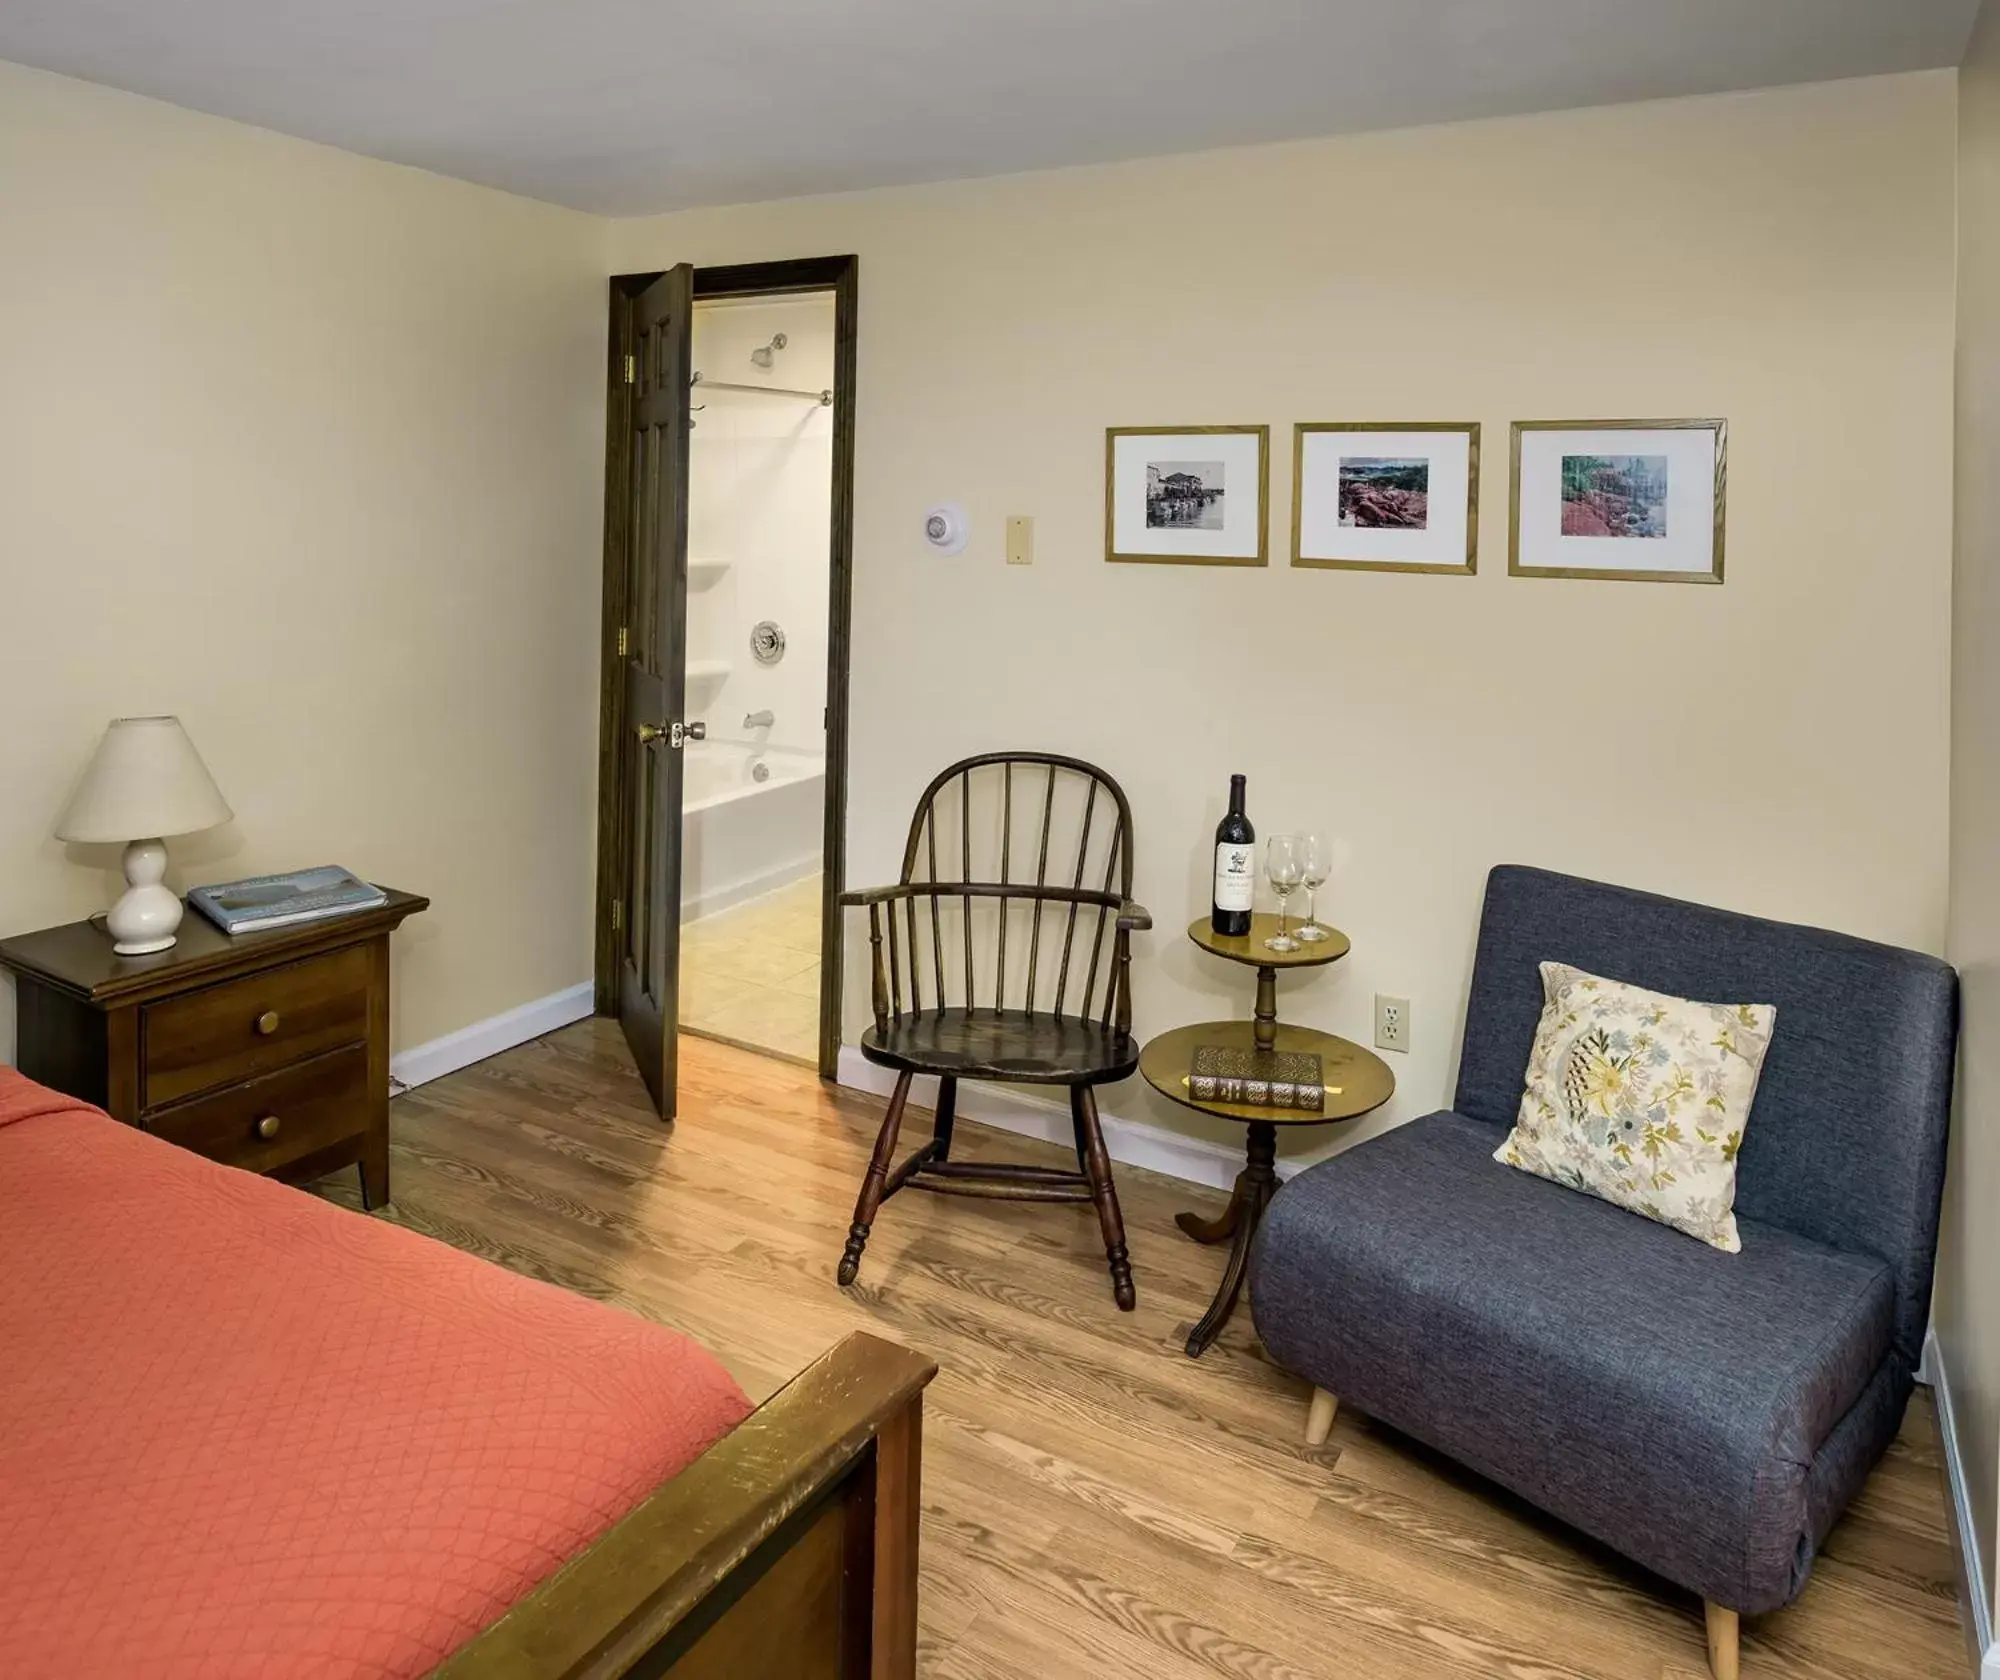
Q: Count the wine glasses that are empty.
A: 2